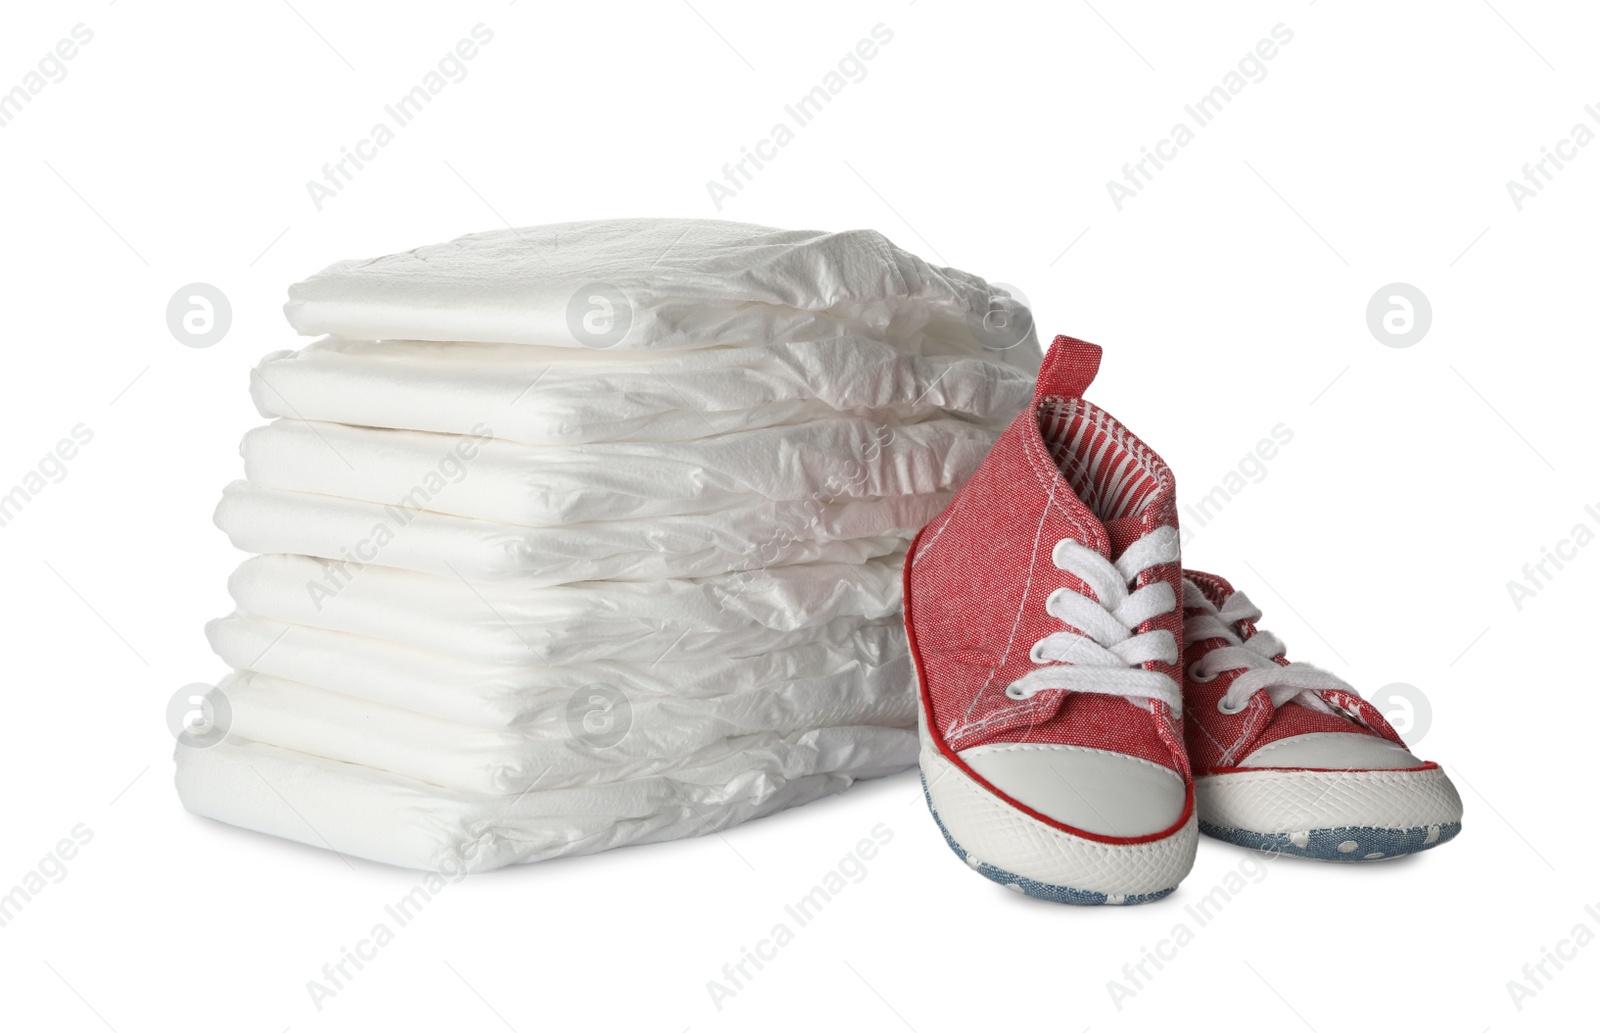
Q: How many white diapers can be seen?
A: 8